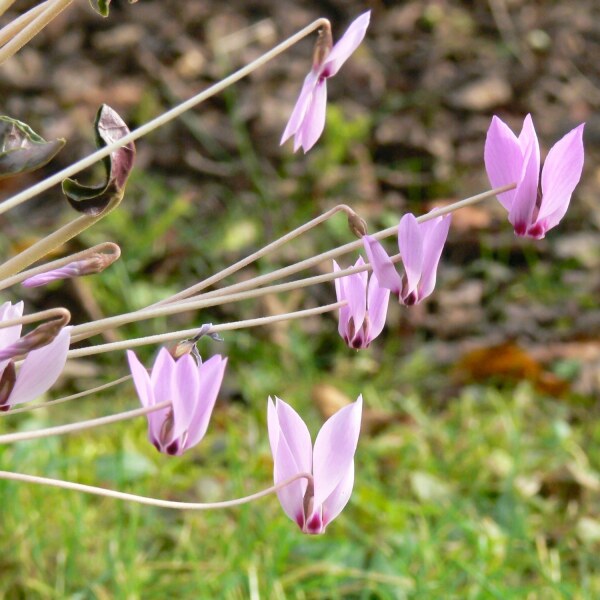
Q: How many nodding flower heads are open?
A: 7